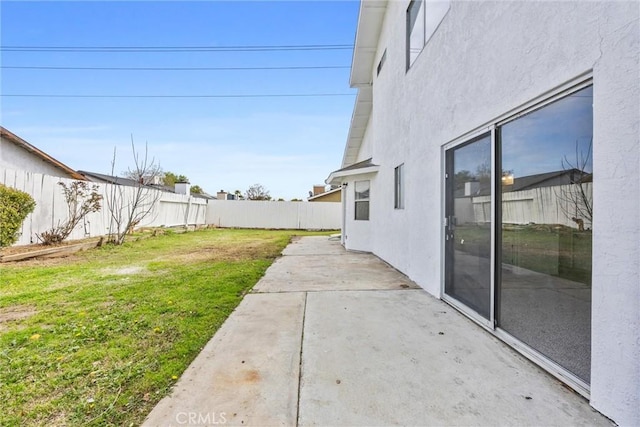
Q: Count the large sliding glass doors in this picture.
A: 1